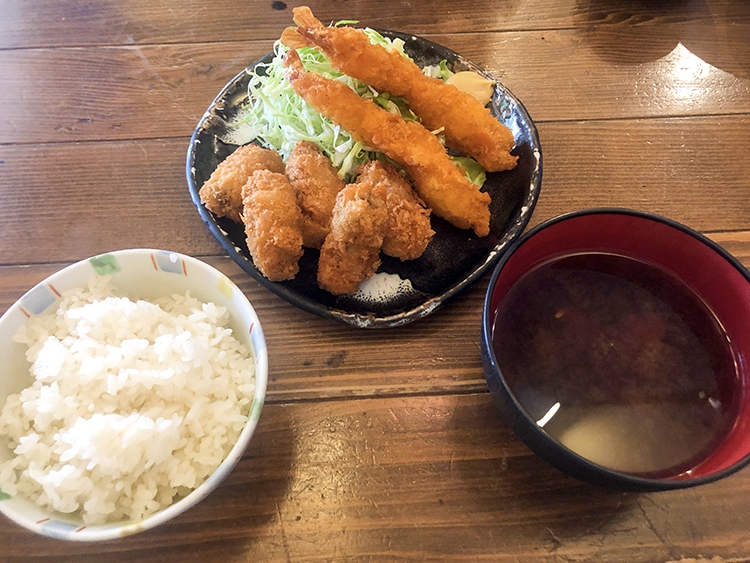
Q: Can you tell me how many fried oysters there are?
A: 5